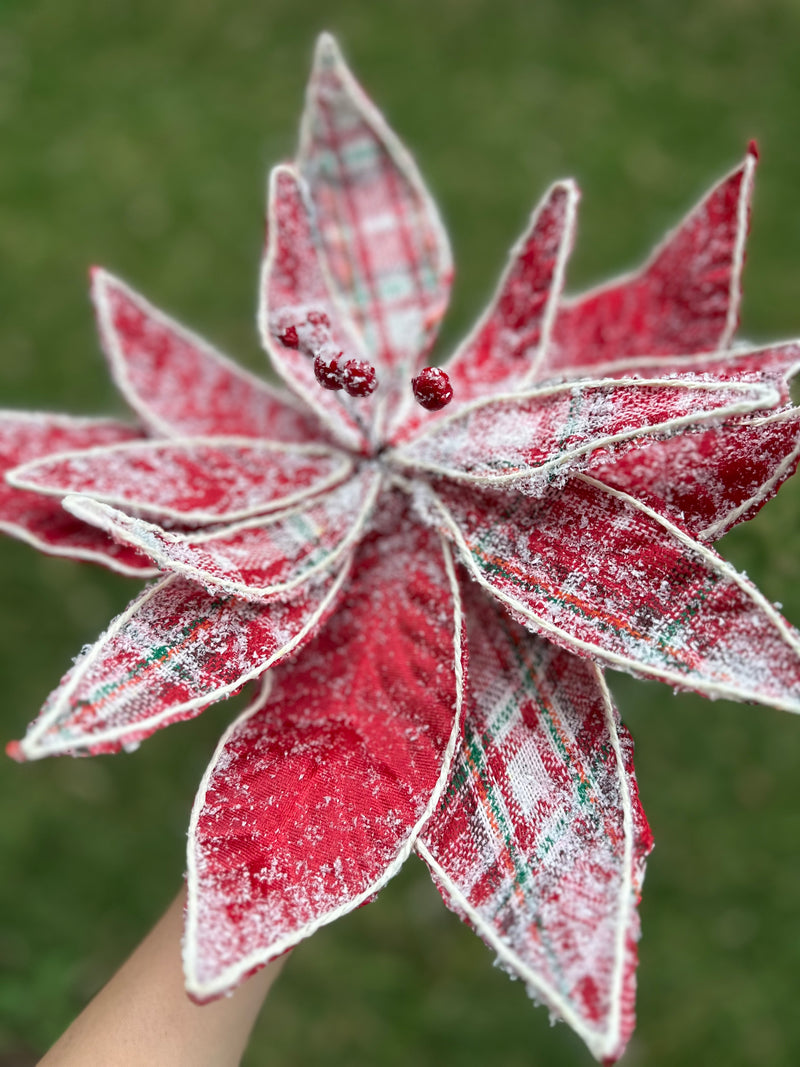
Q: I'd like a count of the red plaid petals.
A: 6